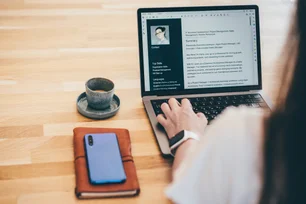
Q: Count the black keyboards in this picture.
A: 1